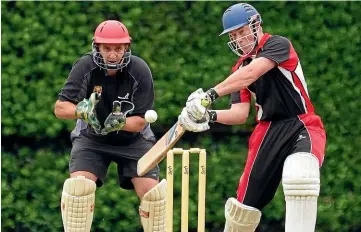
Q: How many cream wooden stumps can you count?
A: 3